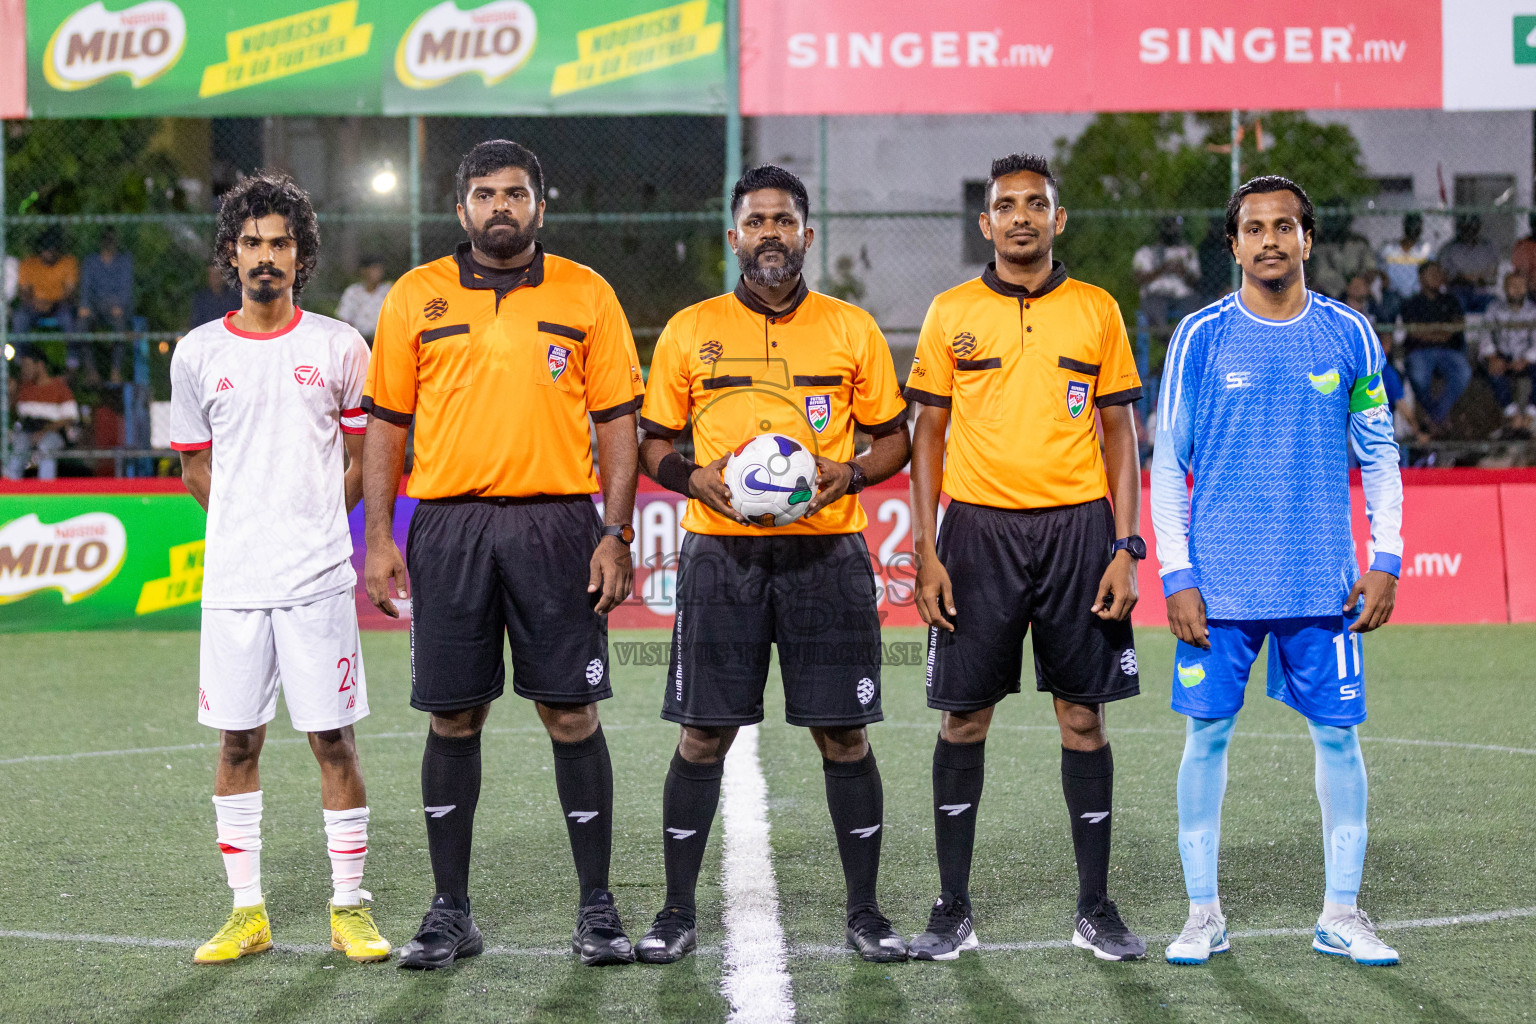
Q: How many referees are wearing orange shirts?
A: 3